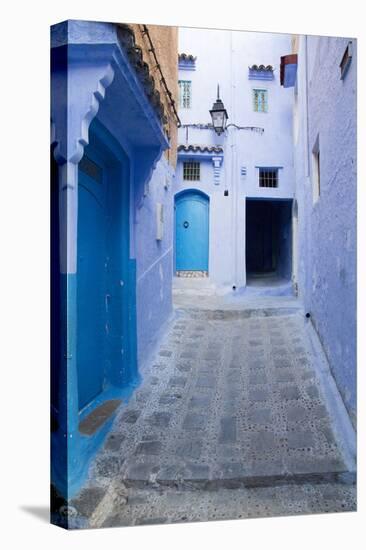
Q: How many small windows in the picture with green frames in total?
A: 2